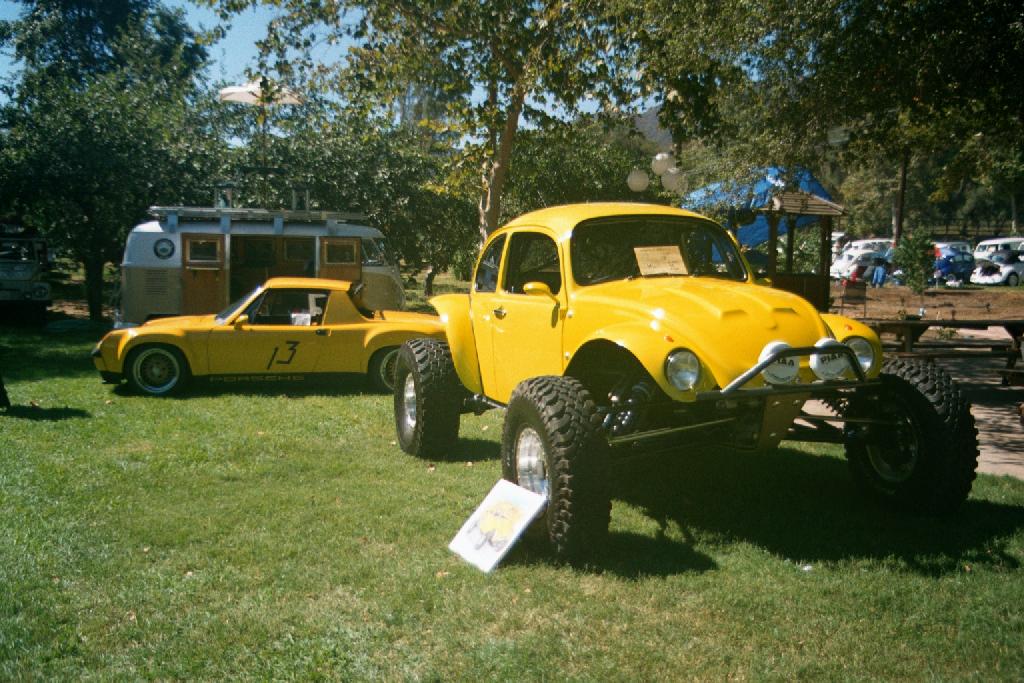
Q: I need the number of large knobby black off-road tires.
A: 3